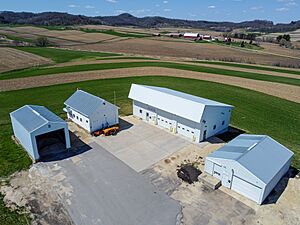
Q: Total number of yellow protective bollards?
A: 4